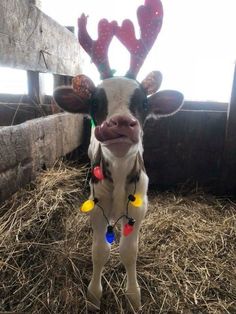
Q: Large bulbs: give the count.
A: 5